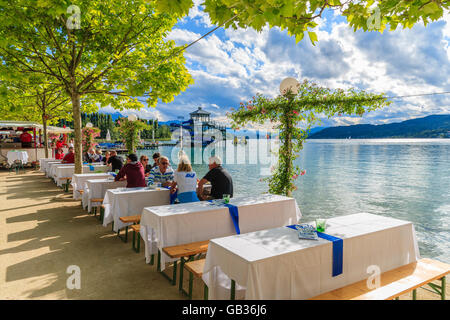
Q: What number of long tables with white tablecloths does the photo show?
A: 9